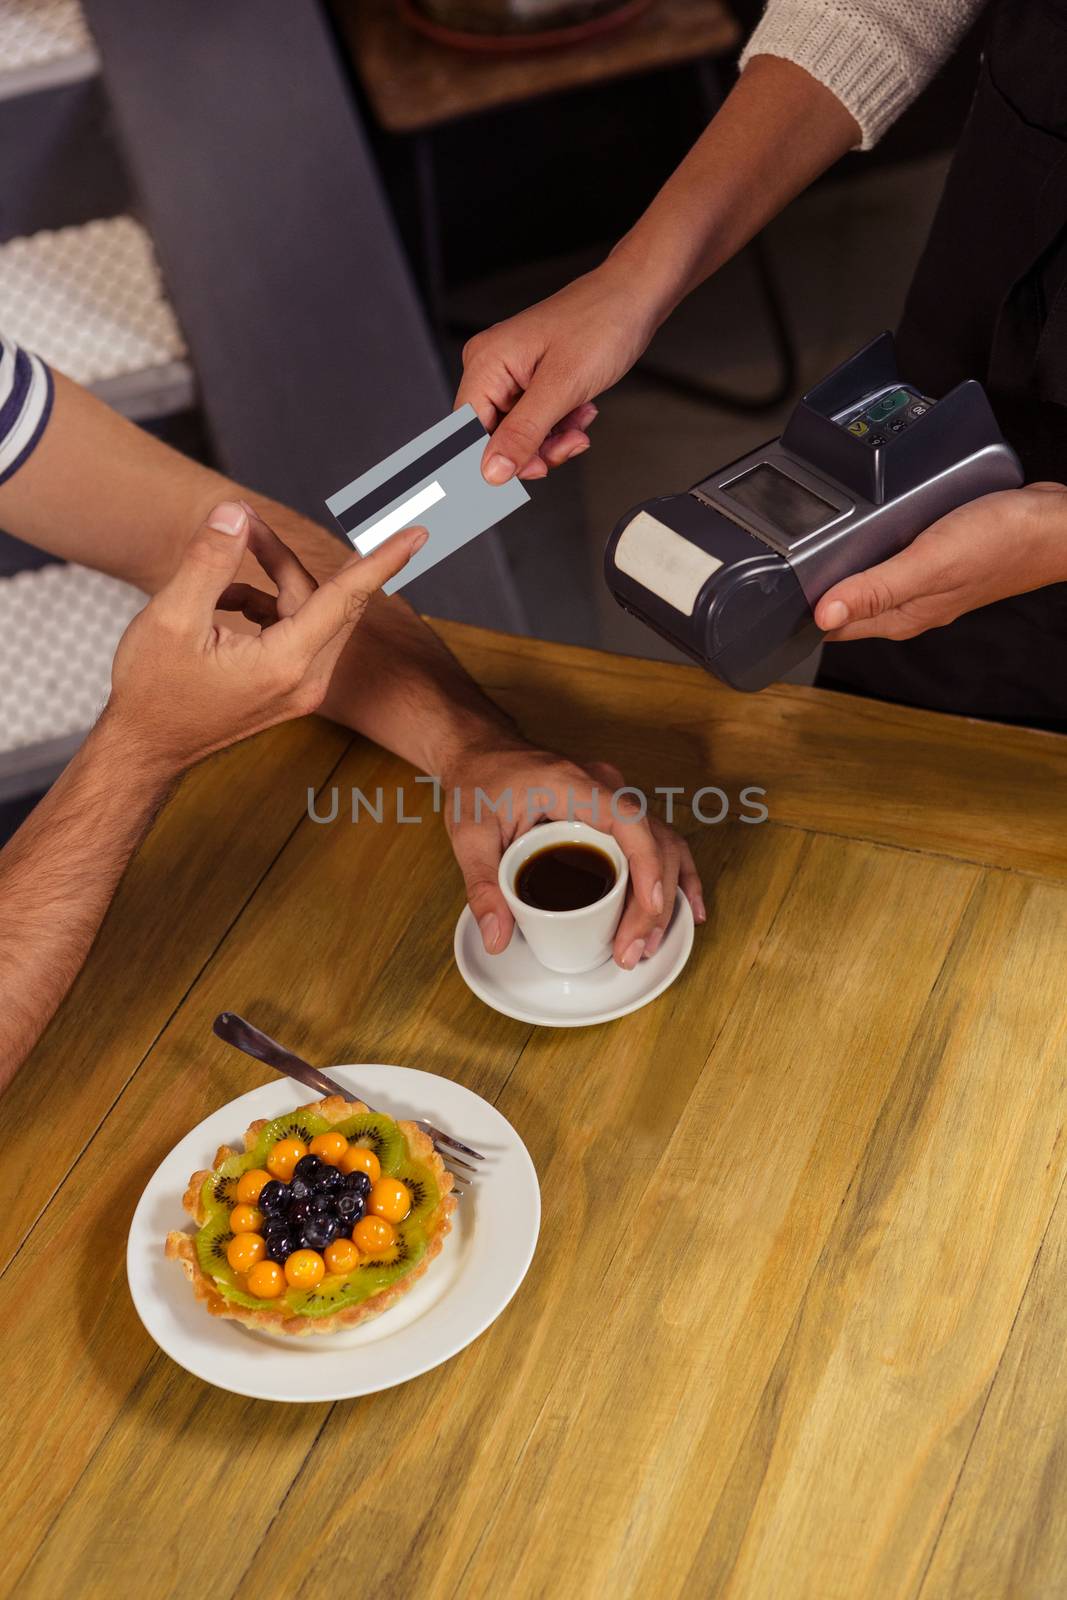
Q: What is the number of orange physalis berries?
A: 11